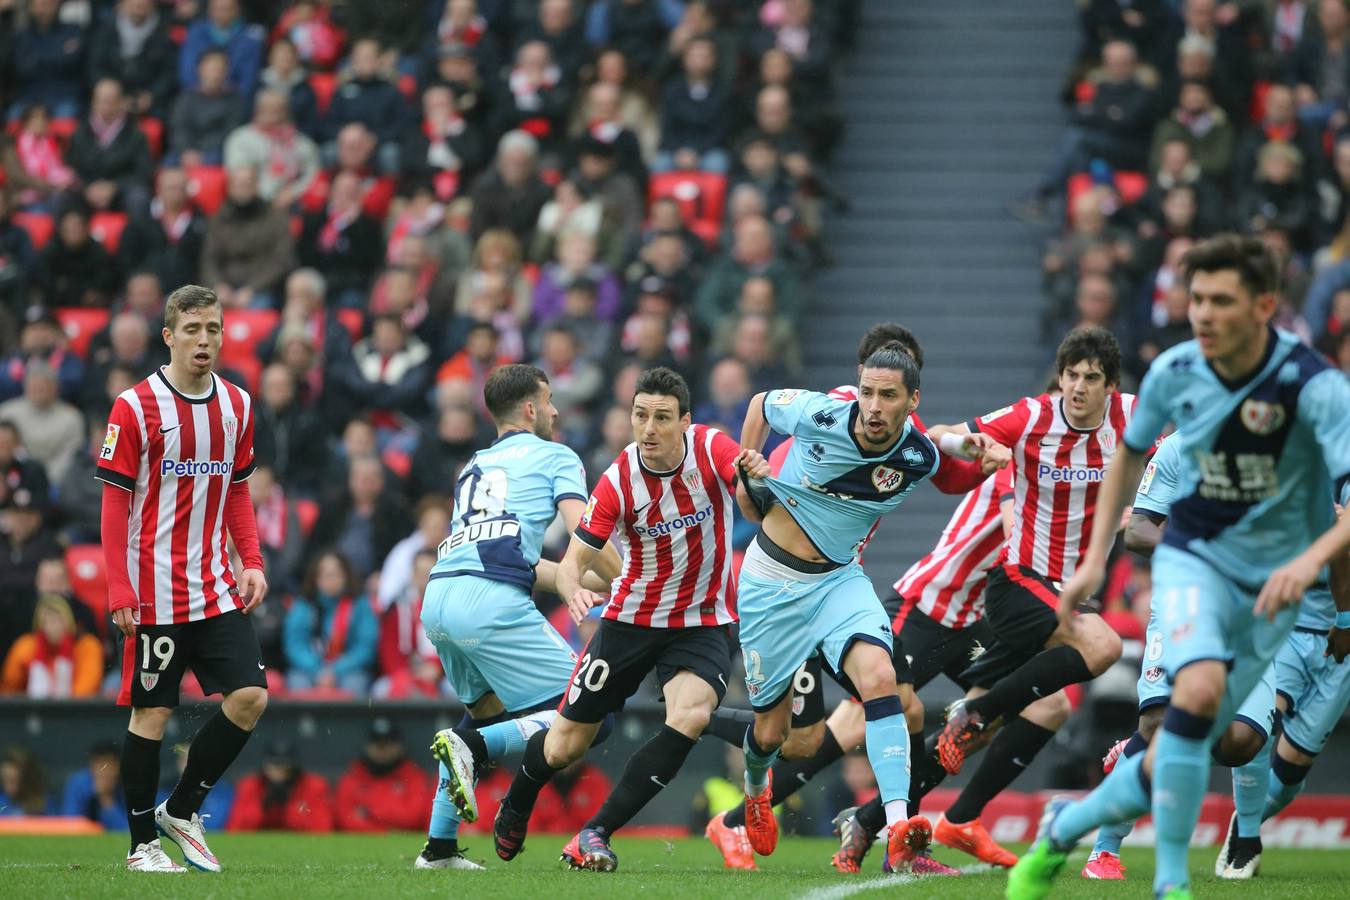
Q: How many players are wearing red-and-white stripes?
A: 5